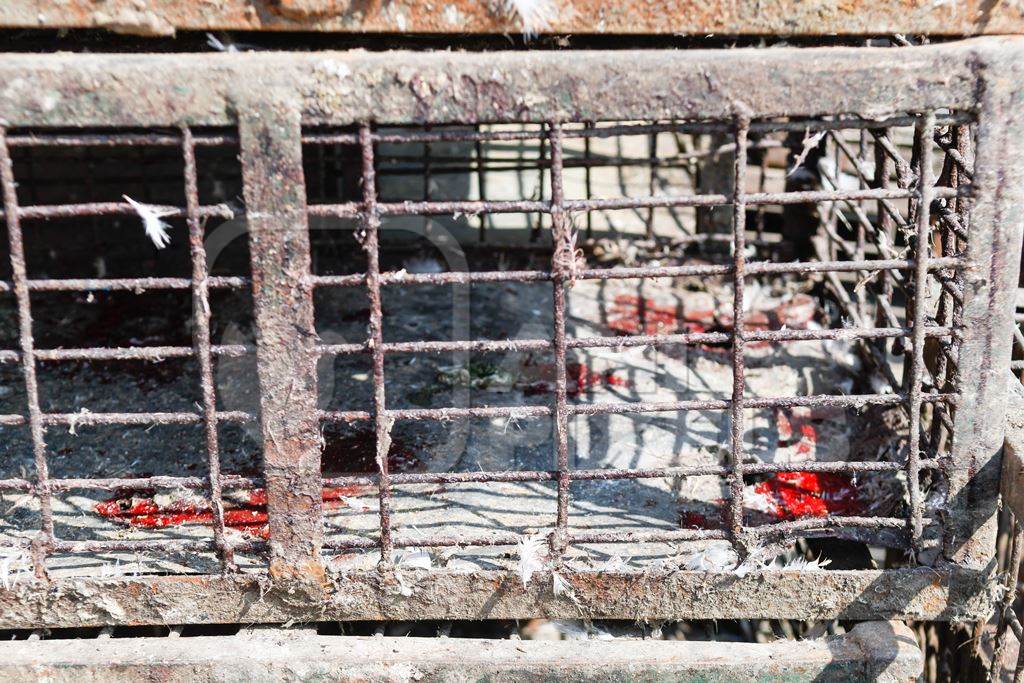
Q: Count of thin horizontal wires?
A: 7